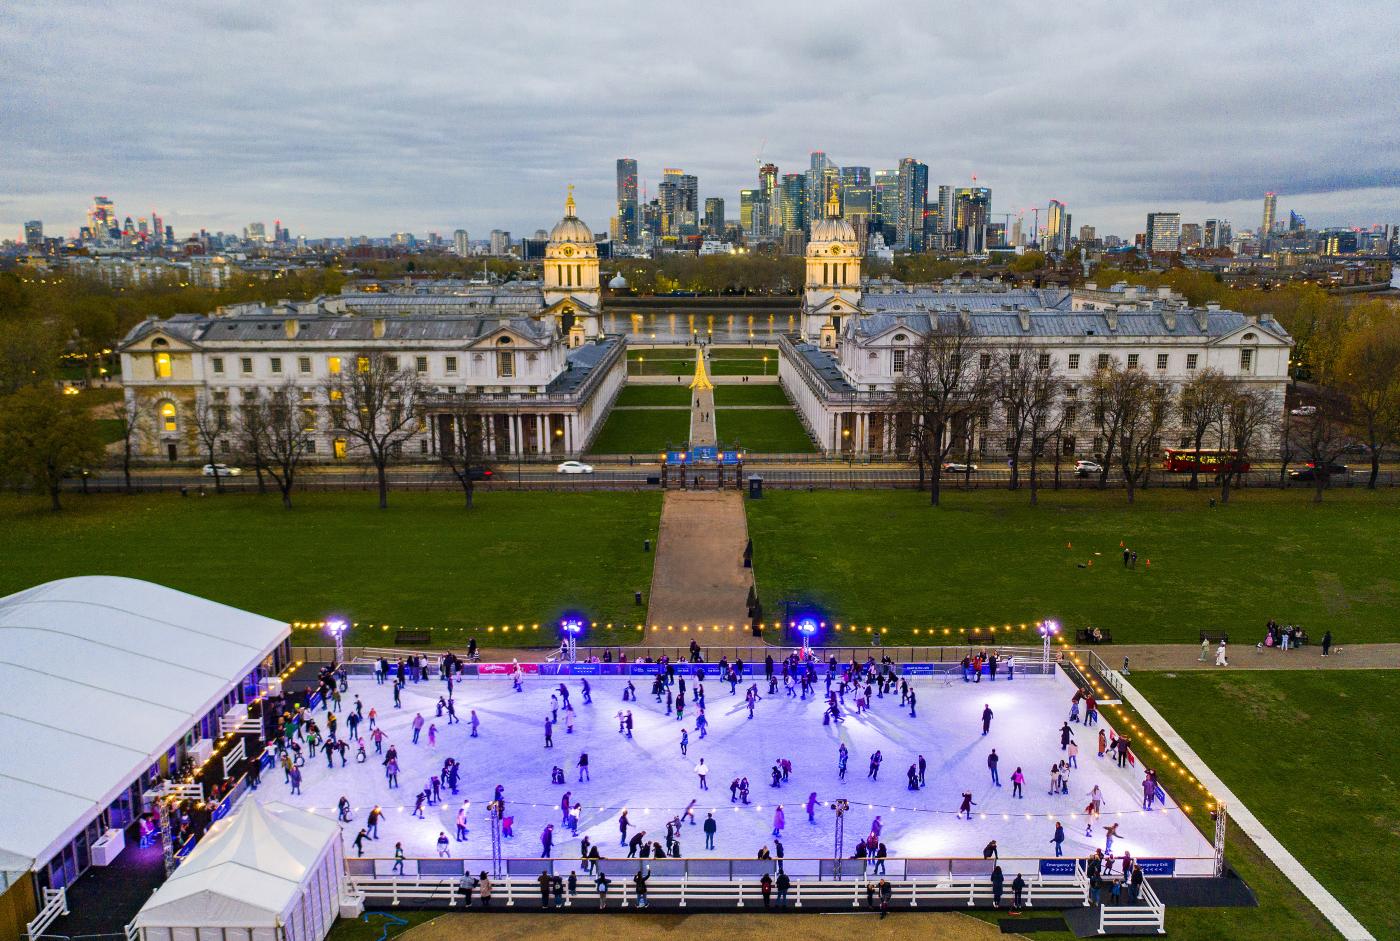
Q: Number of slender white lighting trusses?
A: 8